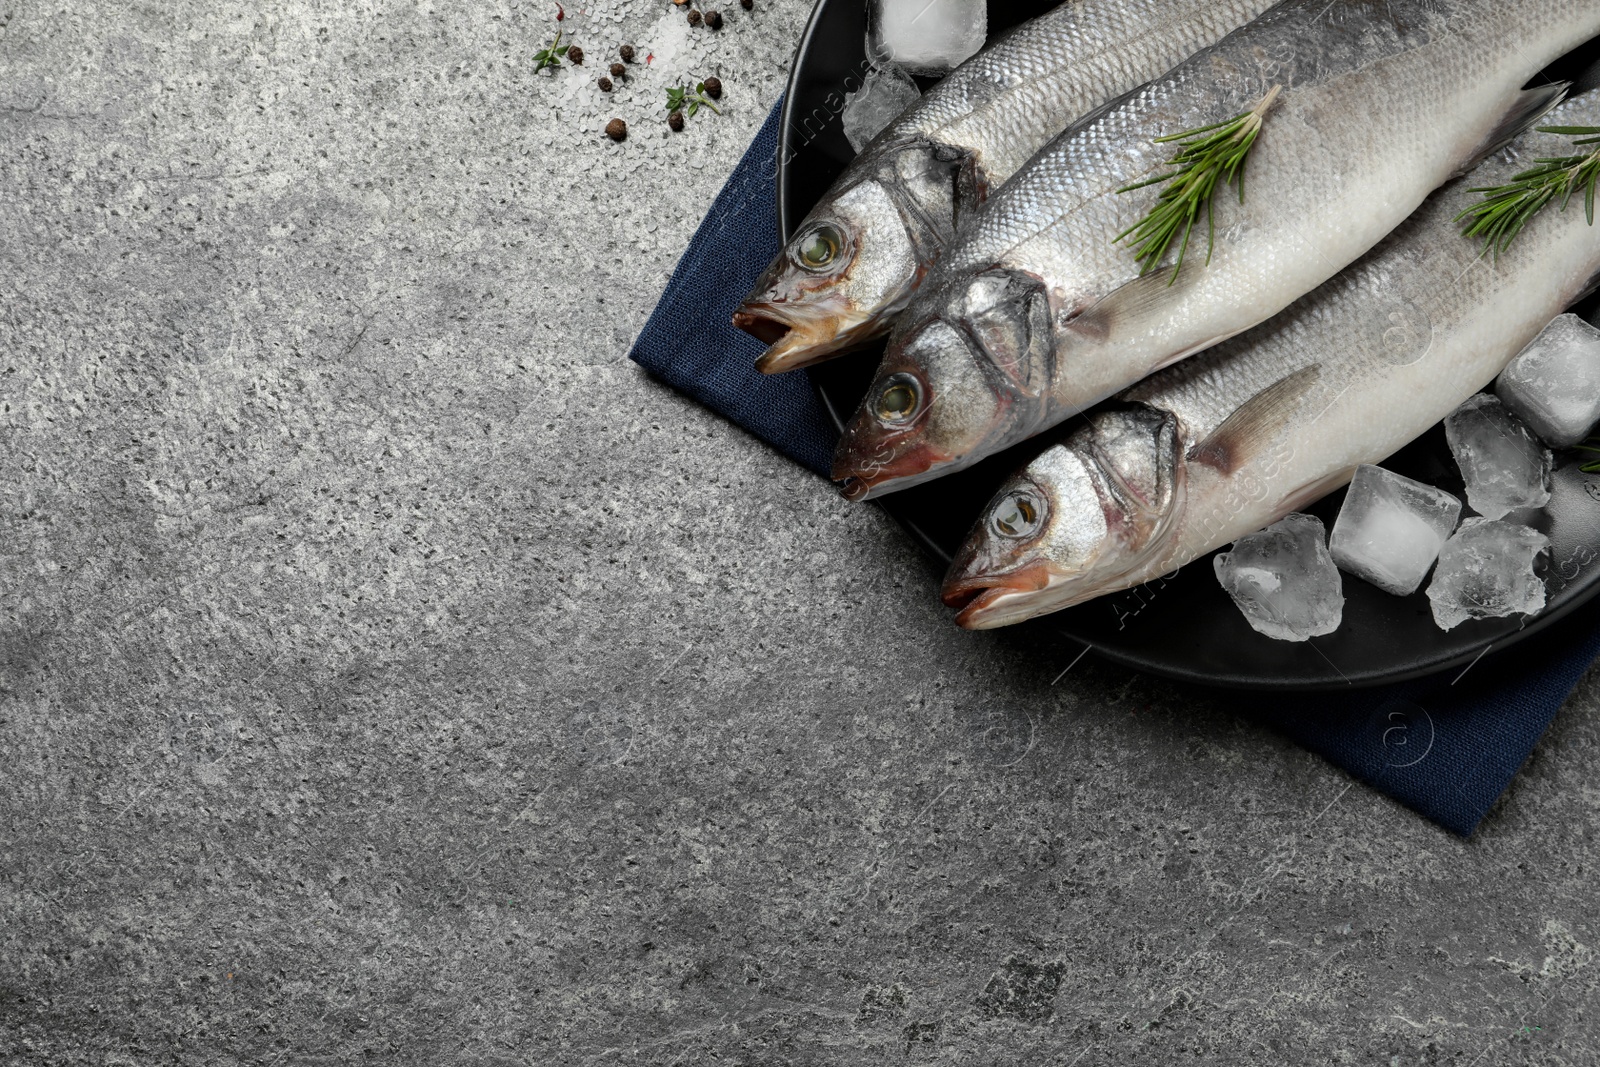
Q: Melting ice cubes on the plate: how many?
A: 7